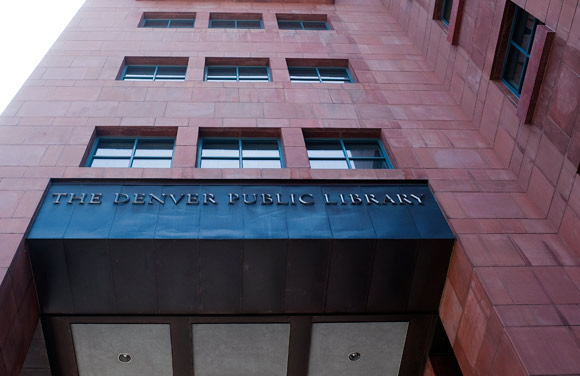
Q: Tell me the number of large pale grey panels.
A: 3